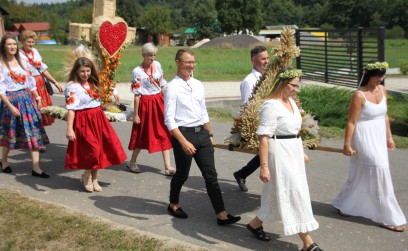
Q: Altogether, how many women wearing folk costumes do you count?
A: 4